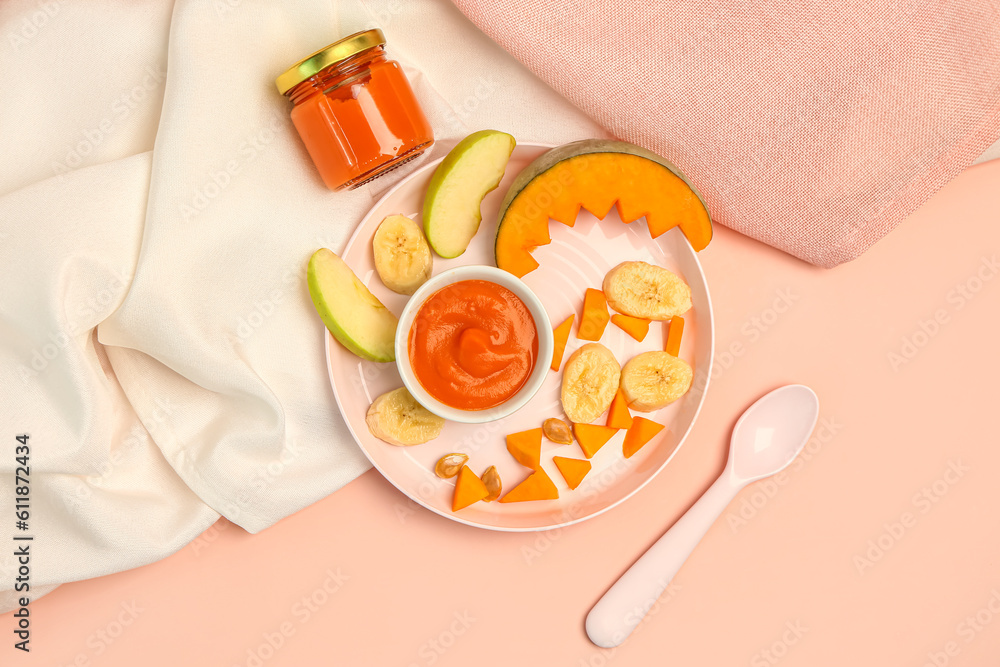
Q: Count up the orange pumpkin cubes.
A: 11